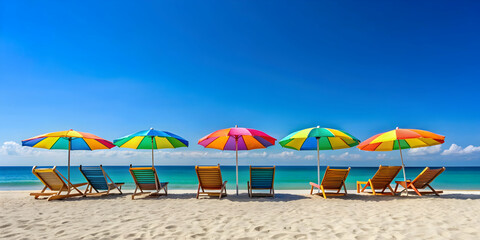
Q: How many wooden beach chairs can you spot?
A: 8